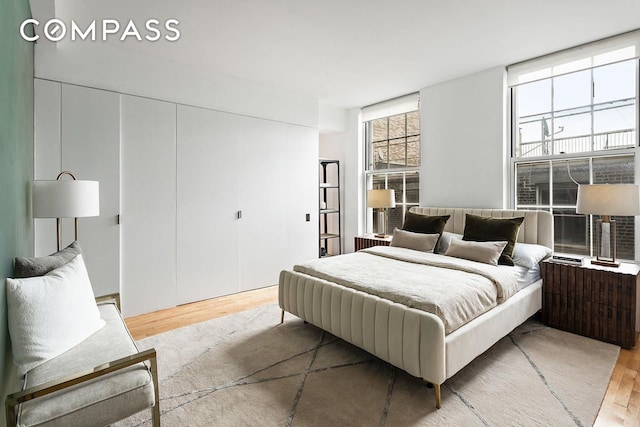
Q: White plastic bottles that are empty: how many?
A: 0